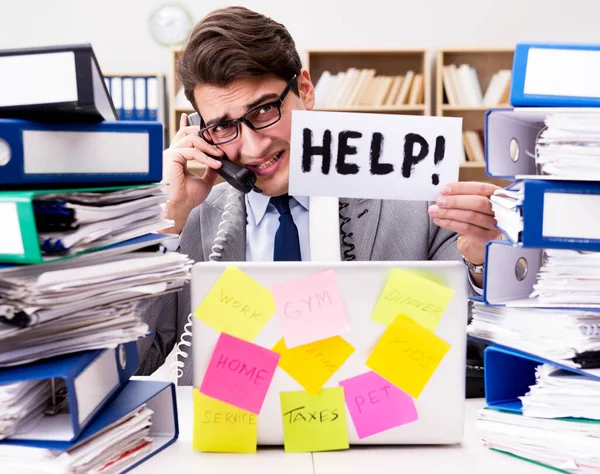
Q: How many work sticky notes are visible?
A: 1